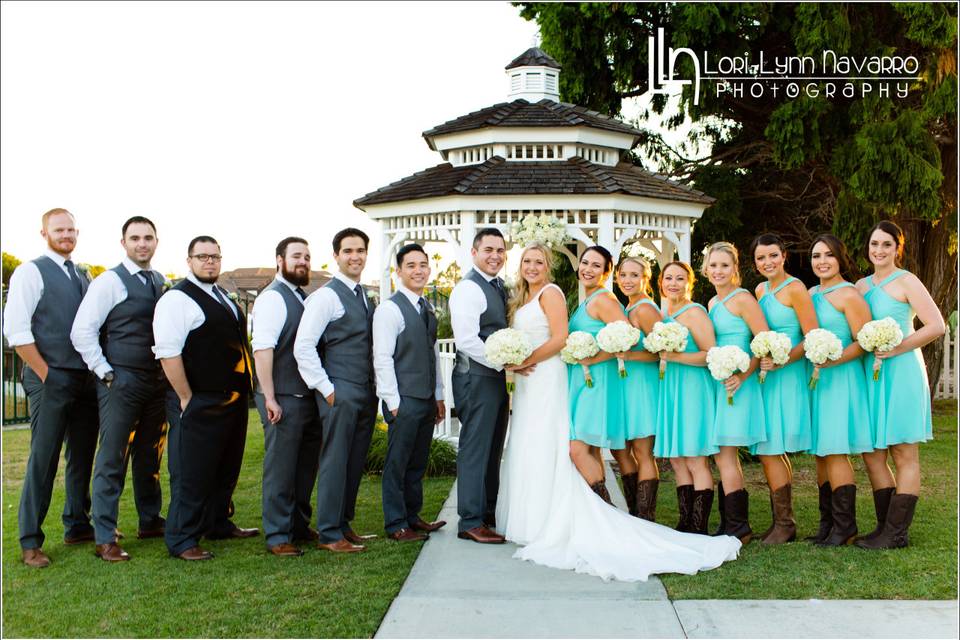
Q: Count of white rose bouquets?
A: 8